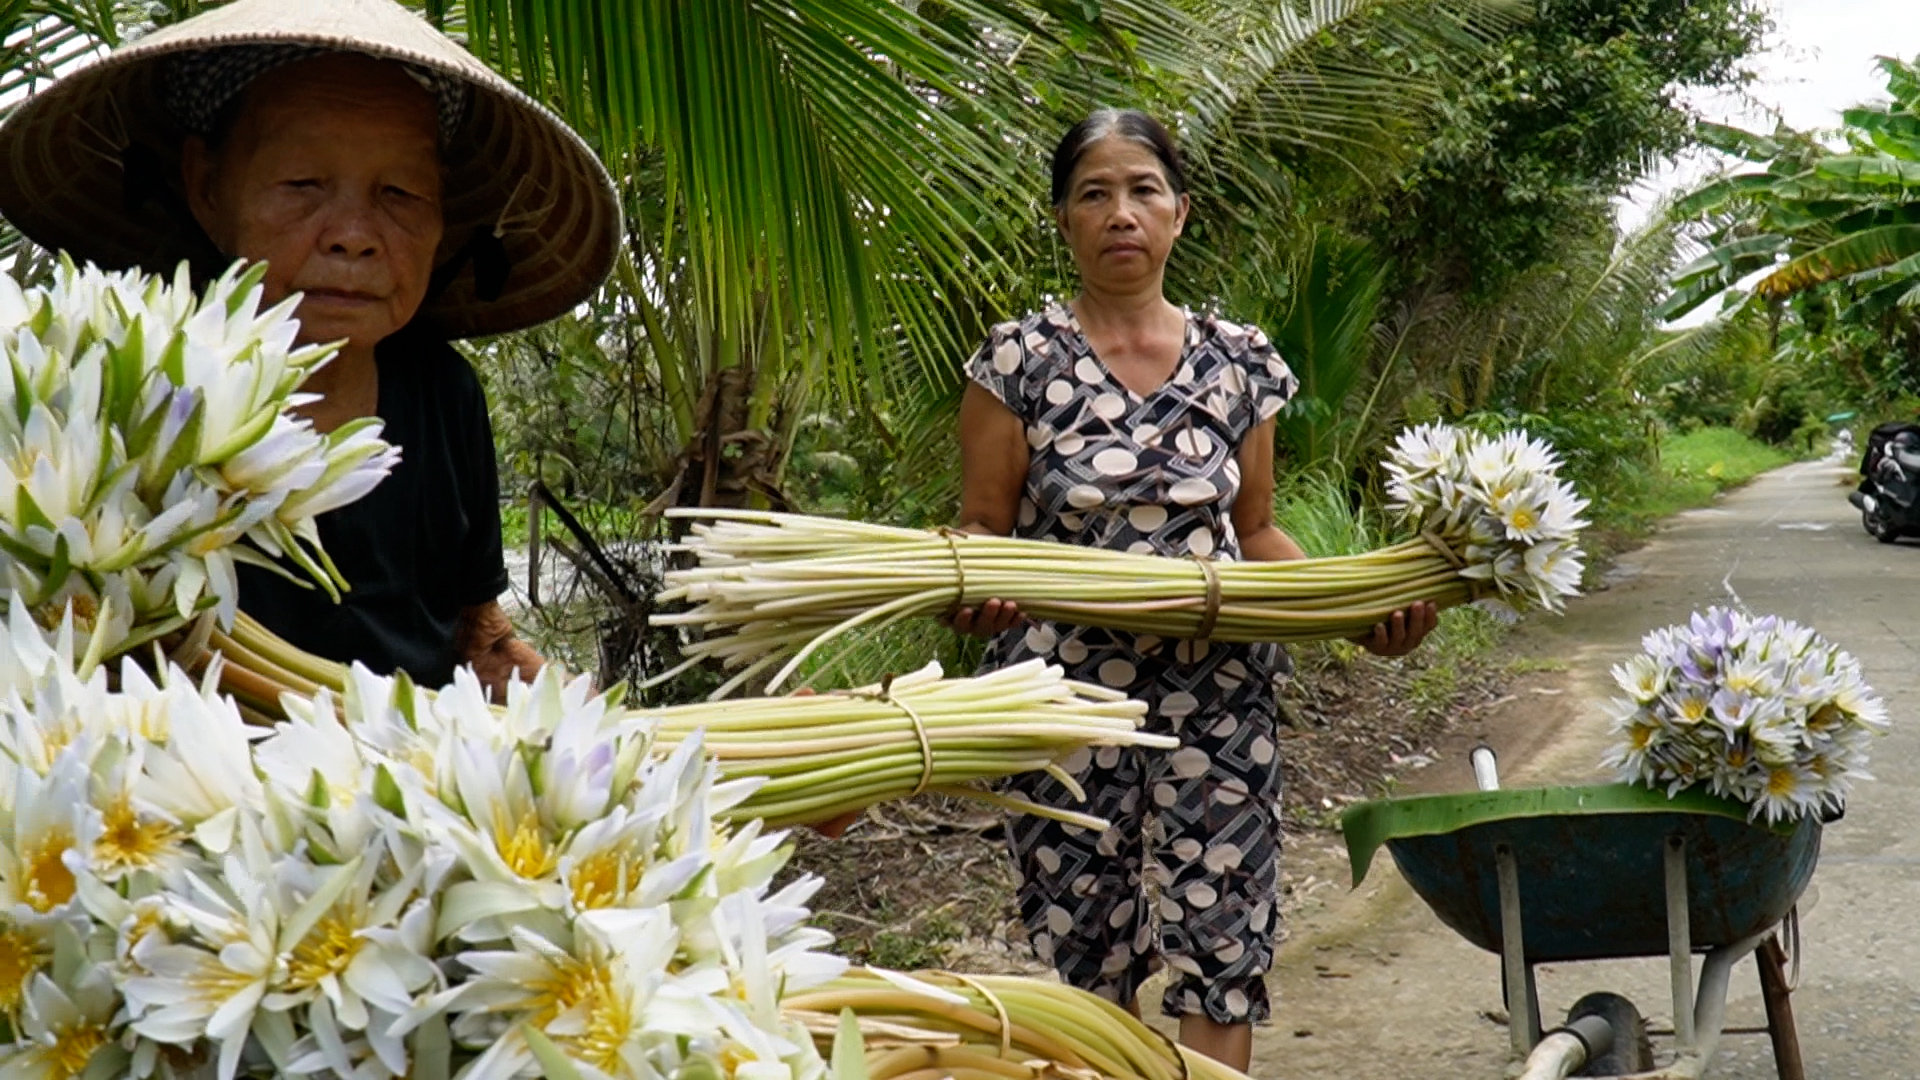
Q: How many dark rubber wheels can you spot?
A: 2